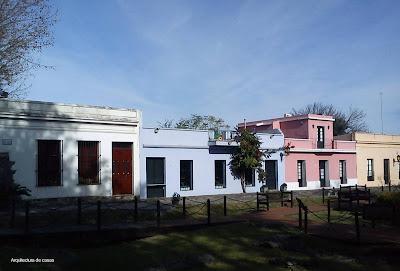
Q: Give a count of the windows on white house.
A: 2